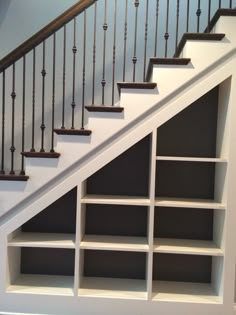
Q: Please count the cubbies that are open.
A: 9